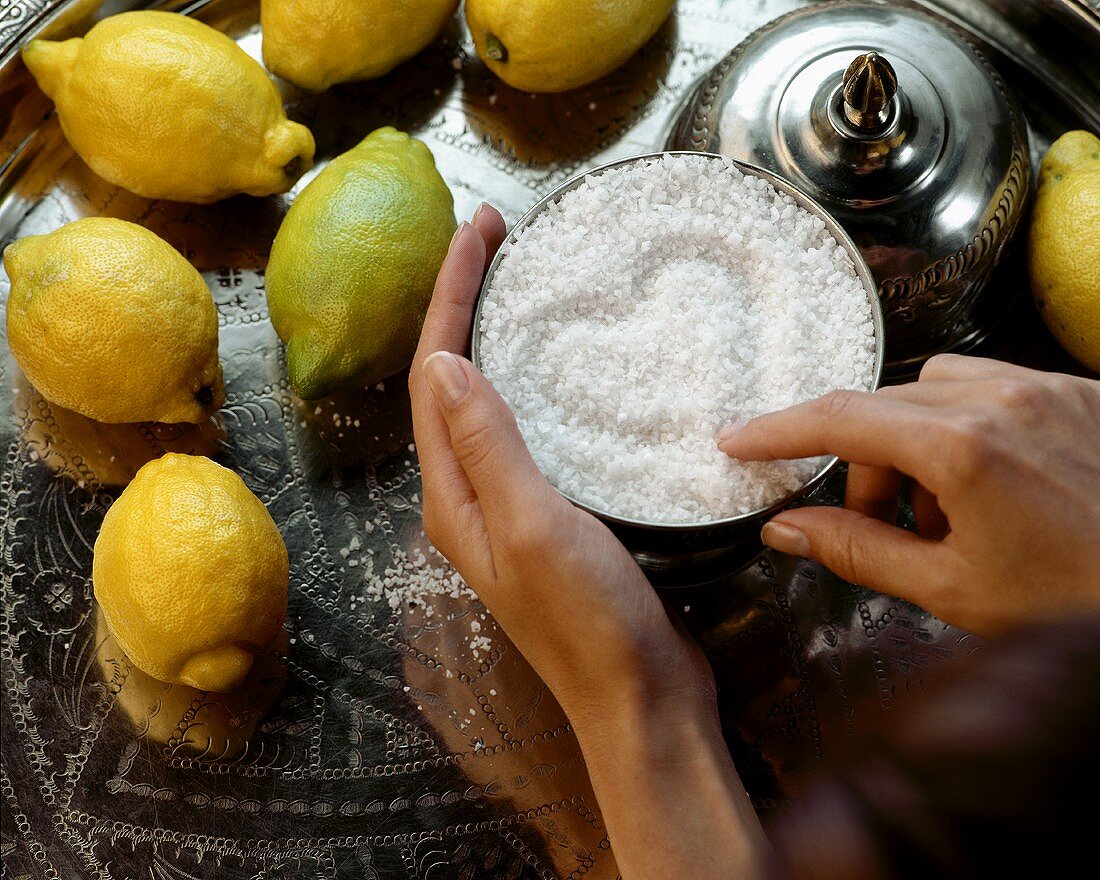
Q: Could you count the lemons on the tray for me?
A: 7